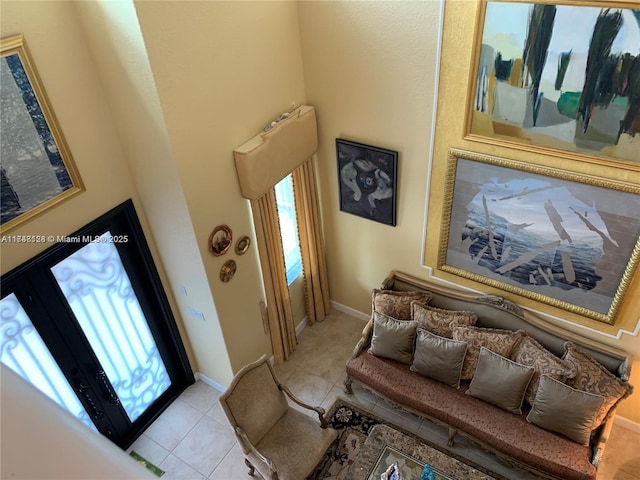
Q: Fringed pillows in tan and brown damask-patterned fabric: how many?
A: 5